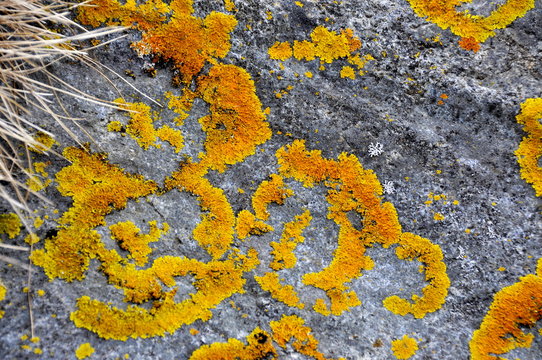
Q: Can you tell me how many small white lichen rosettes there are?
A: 2